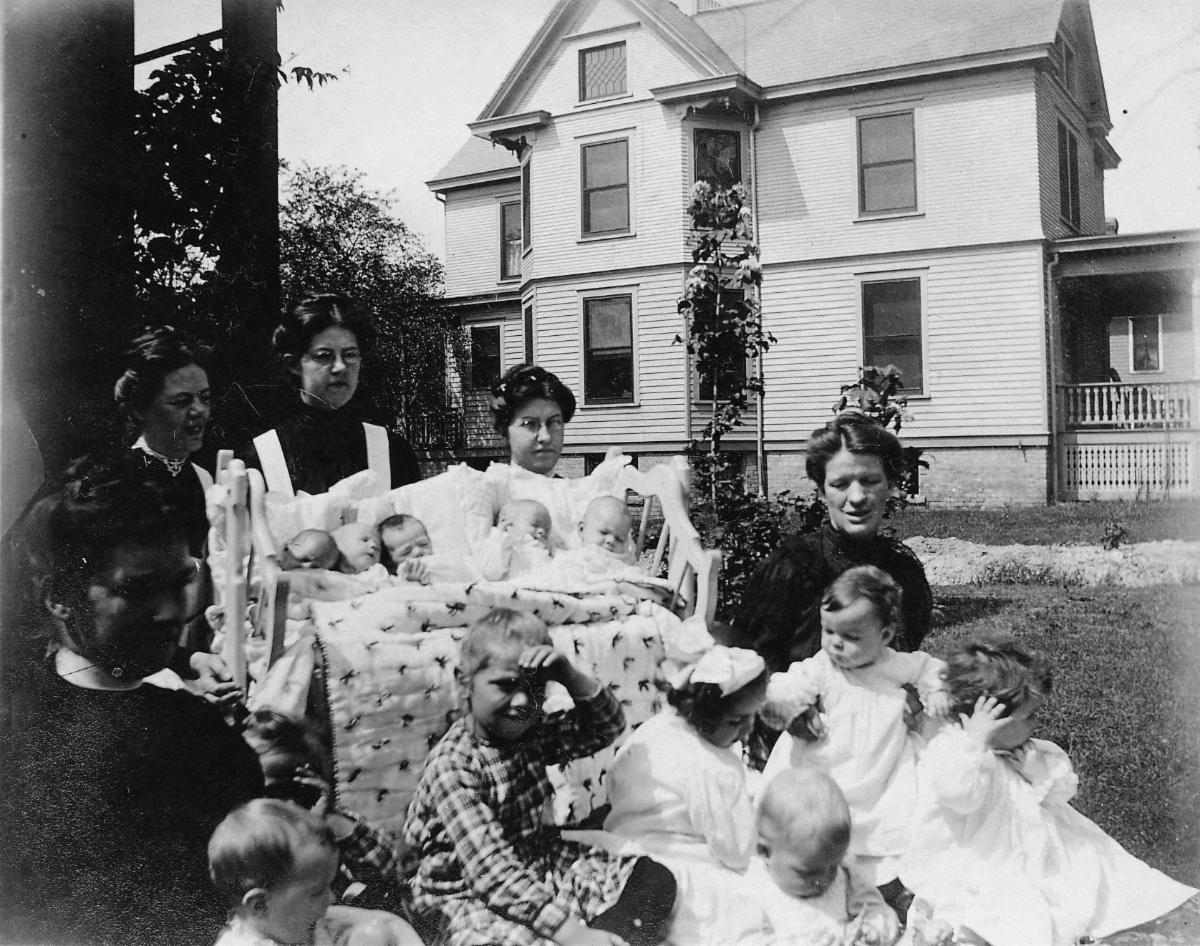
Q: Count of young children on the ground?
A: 7